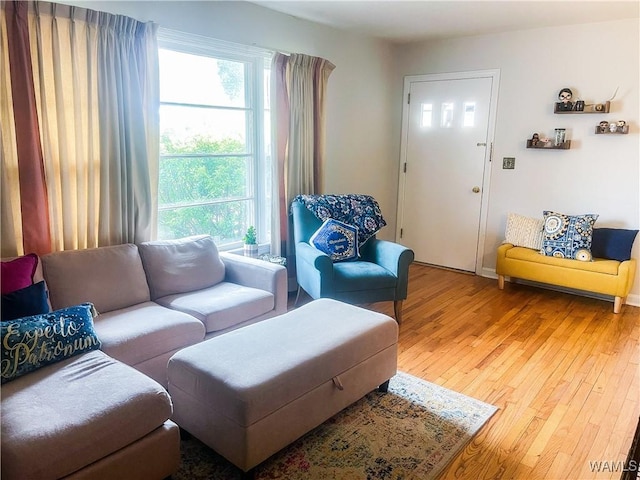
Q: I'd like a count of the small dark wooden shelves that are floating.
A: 3